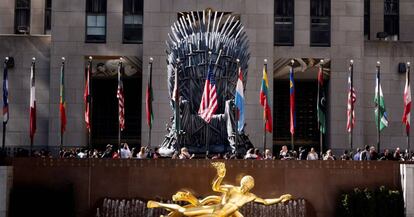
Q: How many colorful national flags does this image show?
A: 15